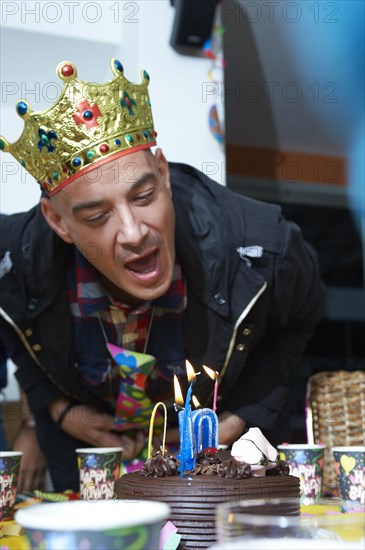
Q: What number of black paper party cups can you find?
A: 5